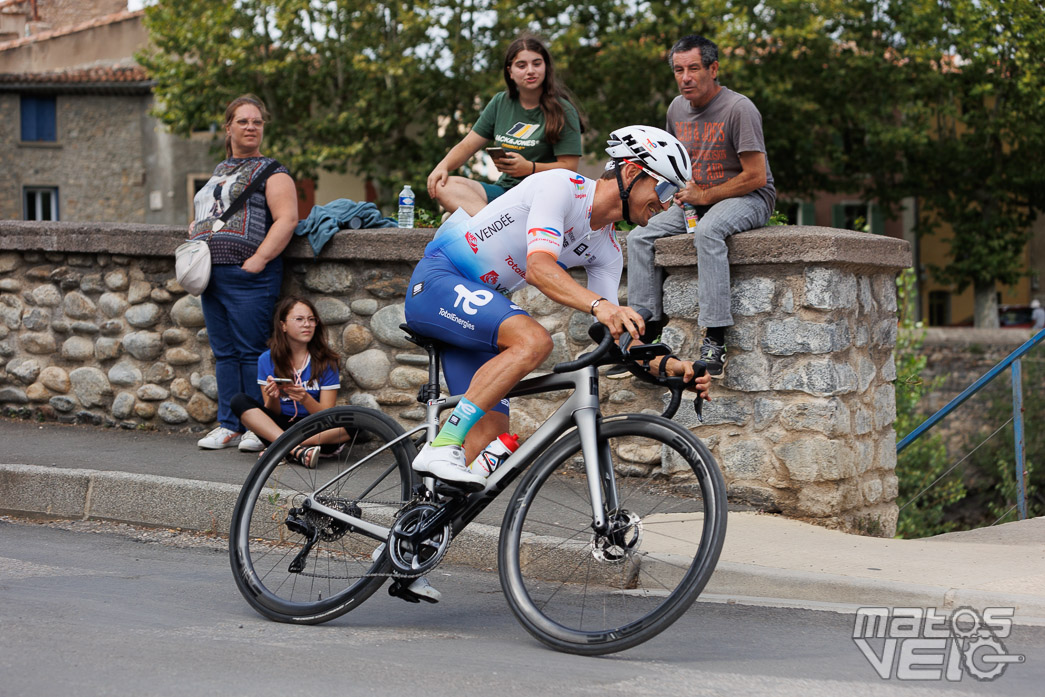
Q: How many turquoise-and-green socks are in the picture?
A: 1